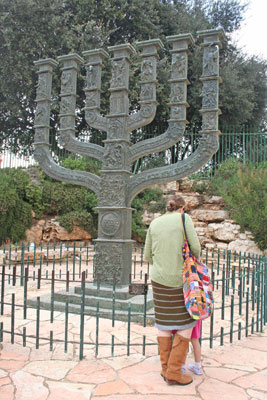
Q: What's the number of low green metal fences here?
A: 1